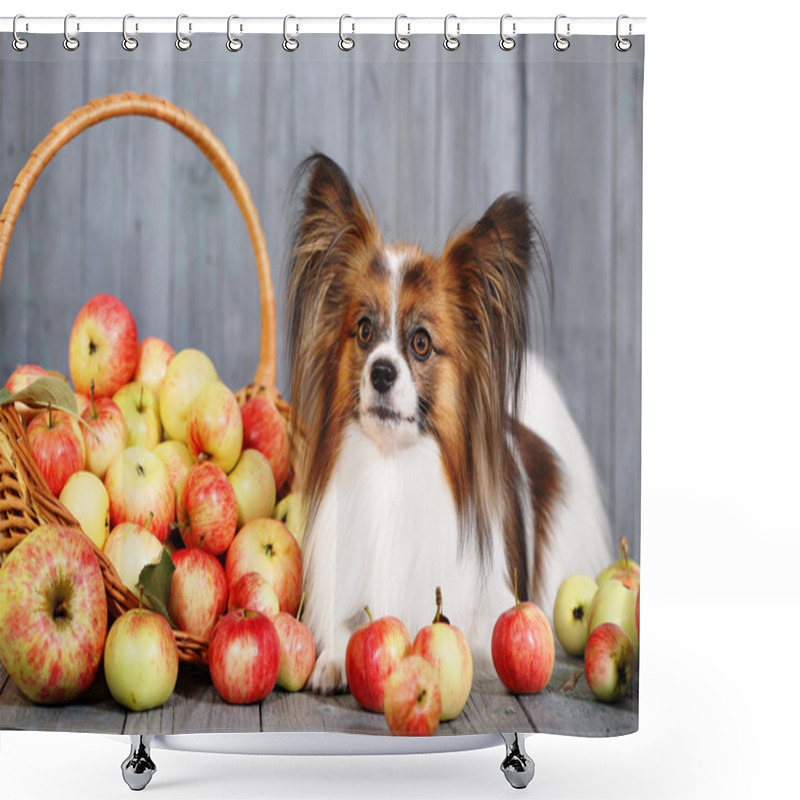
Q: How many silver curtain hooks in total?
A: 12